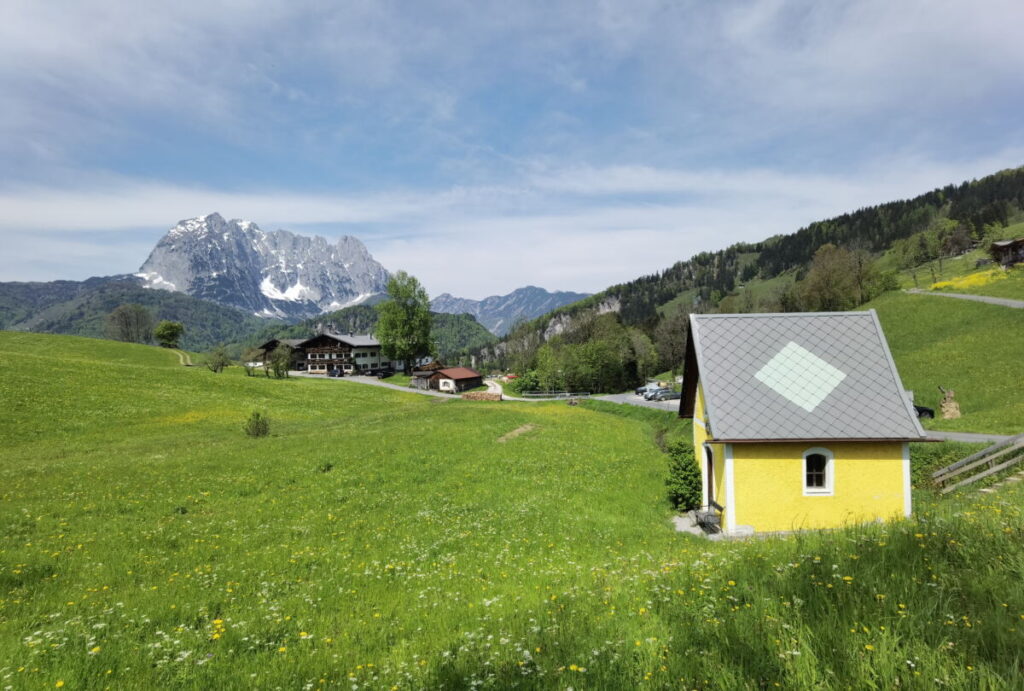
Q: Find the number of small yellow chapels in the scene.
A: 1